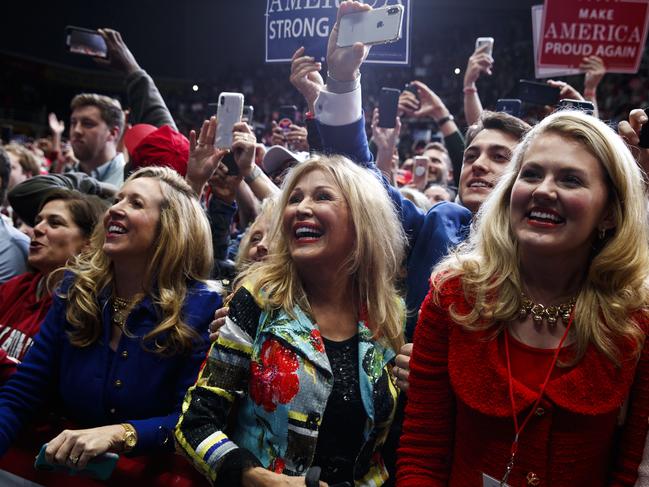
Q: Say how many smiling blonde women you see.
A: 3